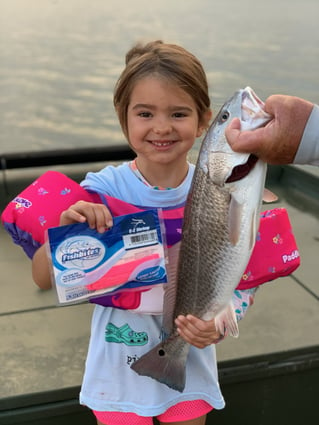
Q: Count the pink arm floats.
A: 2